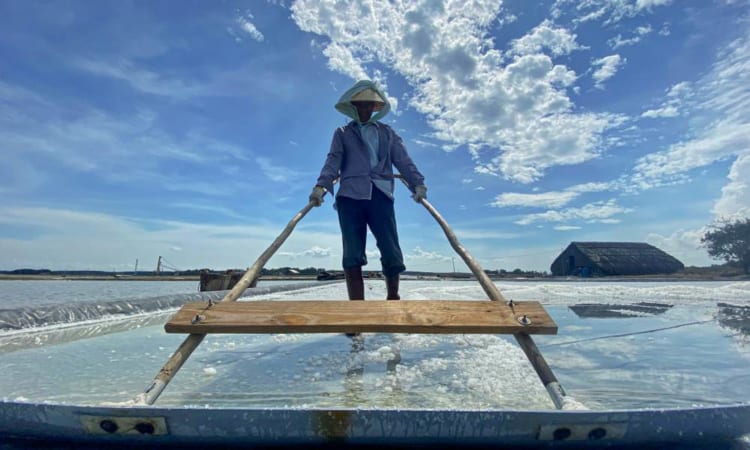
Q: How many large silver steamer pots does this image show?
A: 0